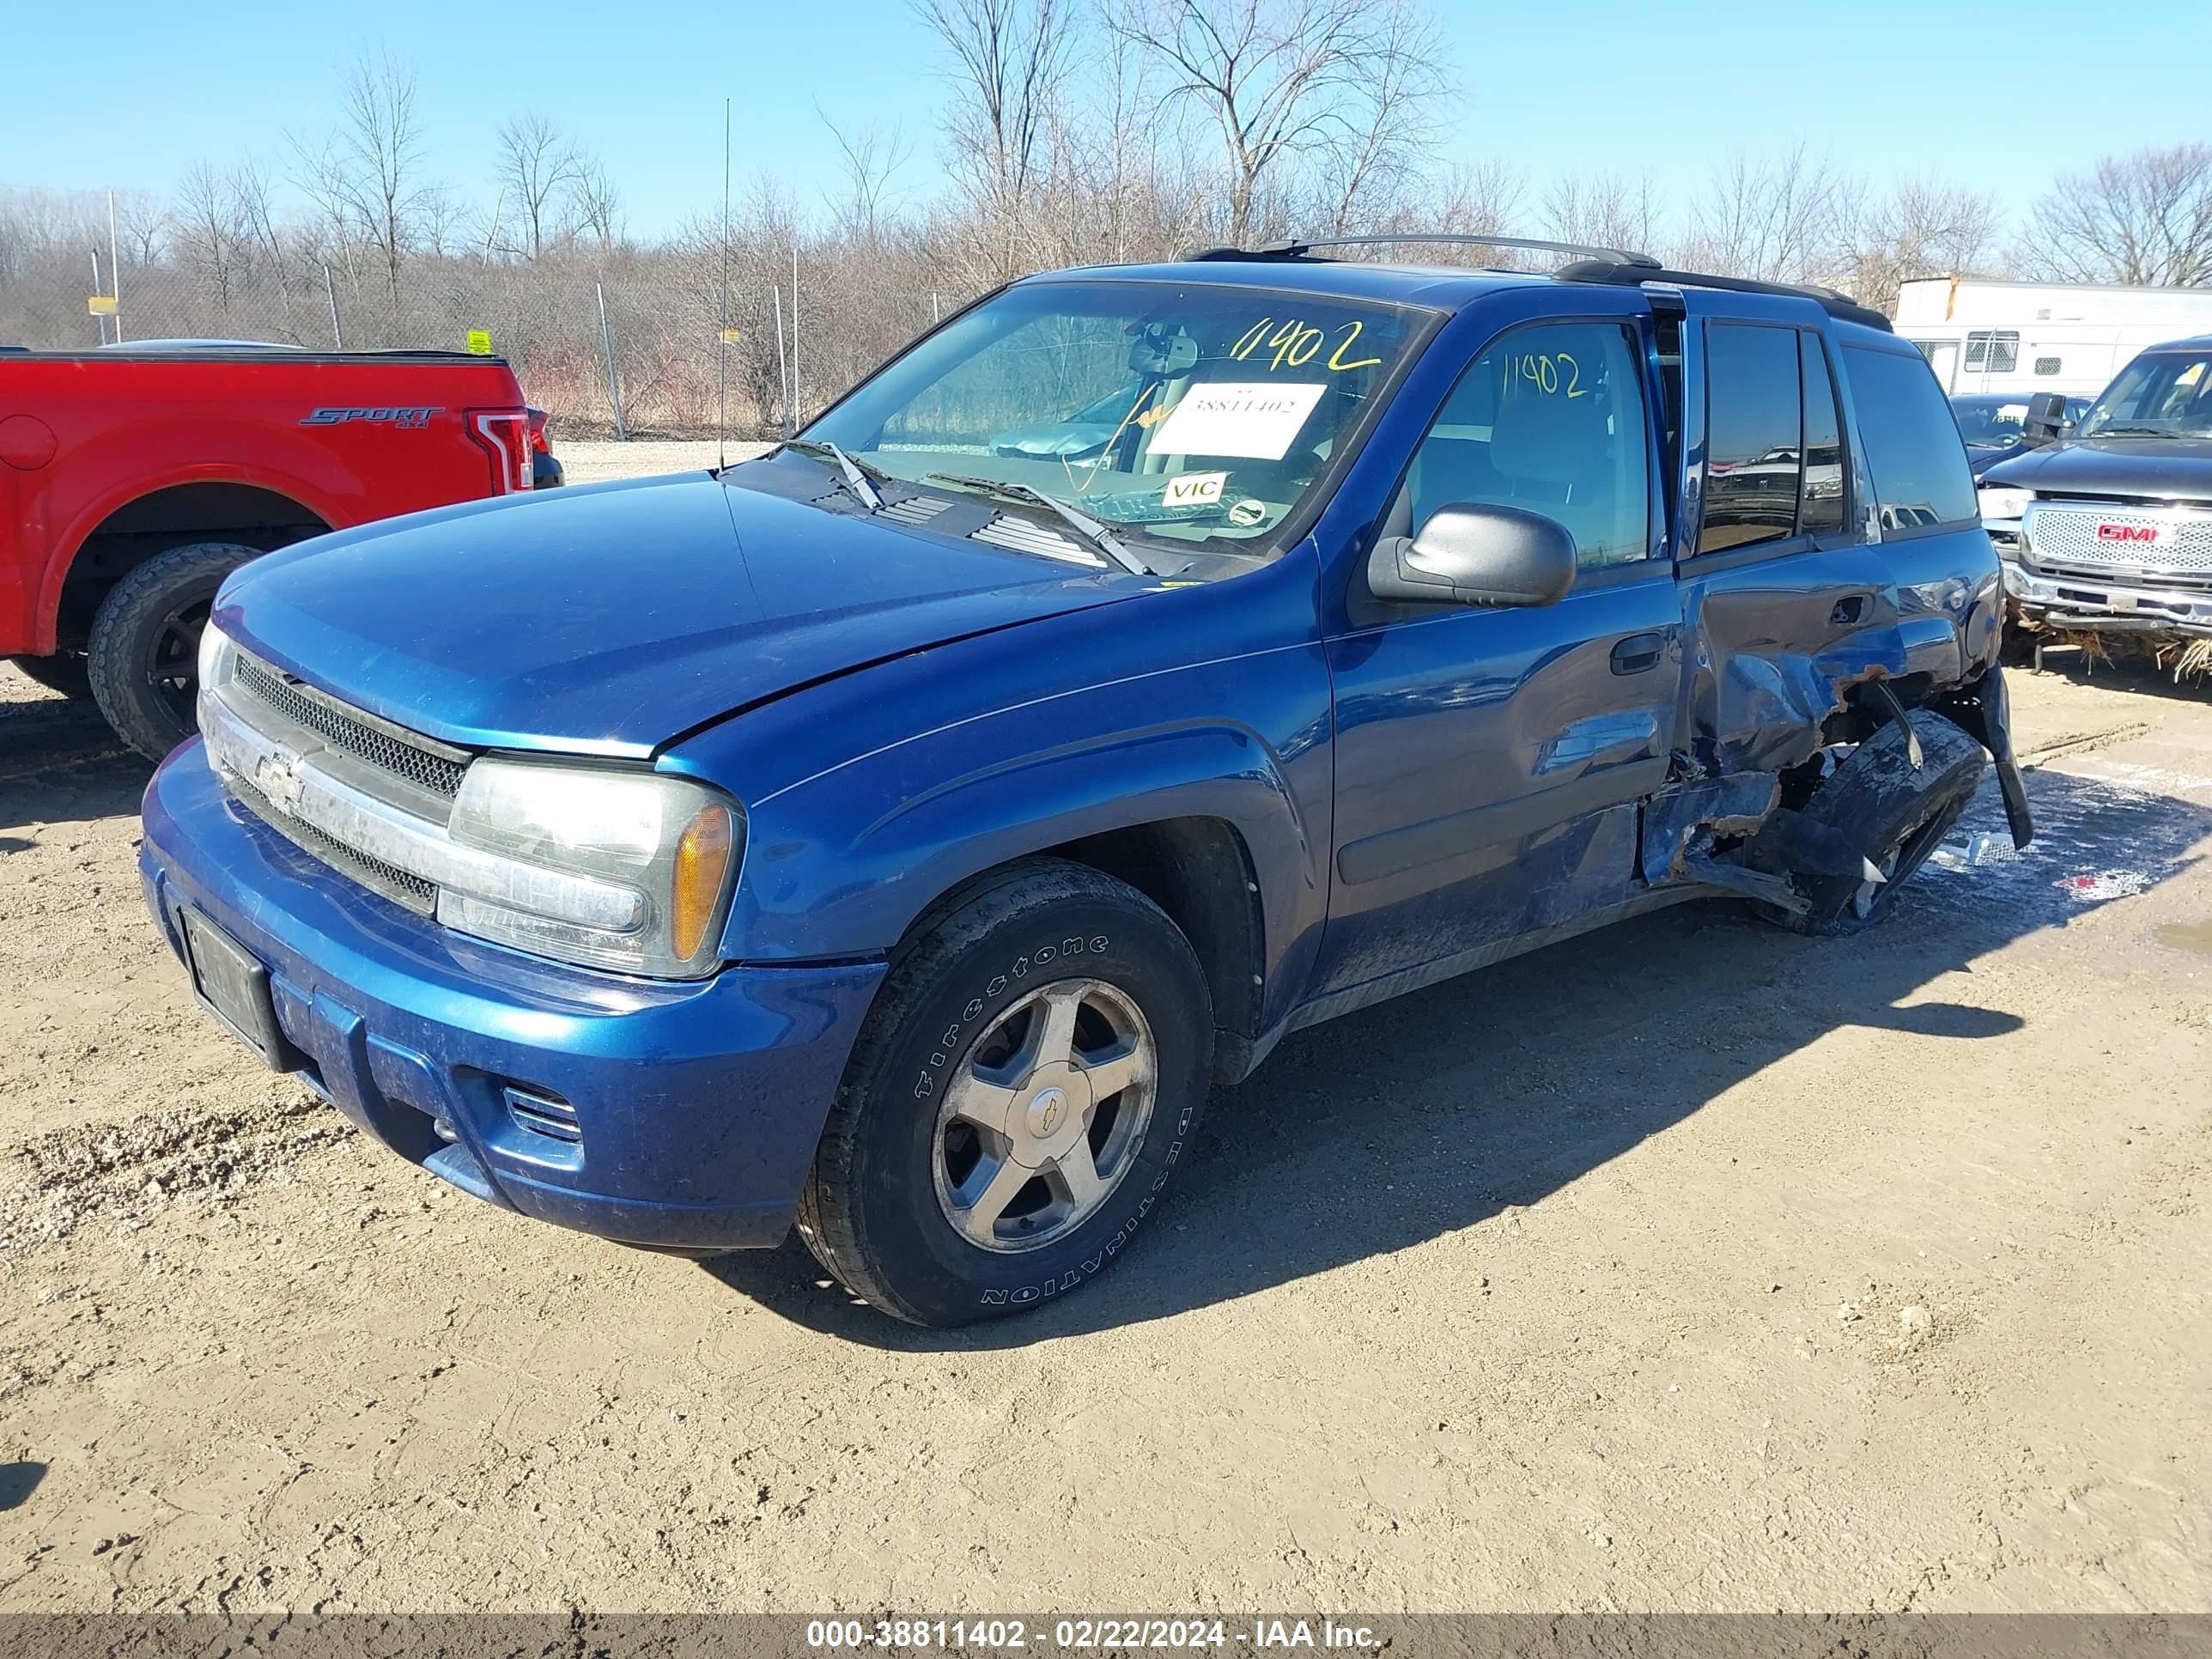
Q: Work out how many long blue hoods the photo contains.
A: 1